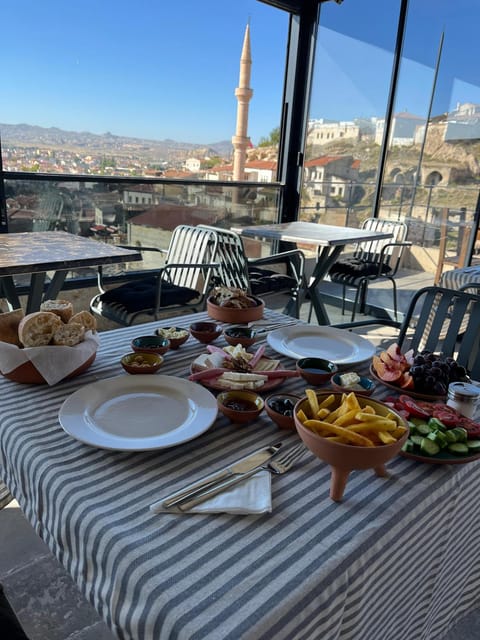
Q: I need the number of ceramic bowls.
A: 12